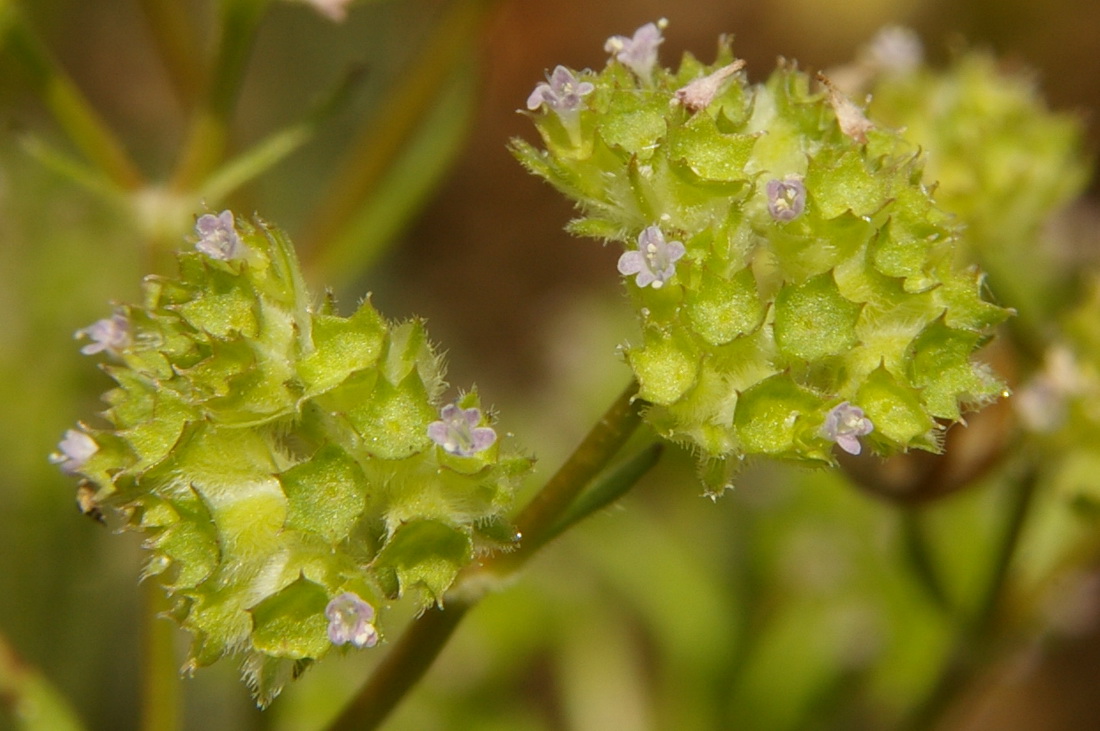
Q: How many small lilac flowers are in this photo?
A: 10